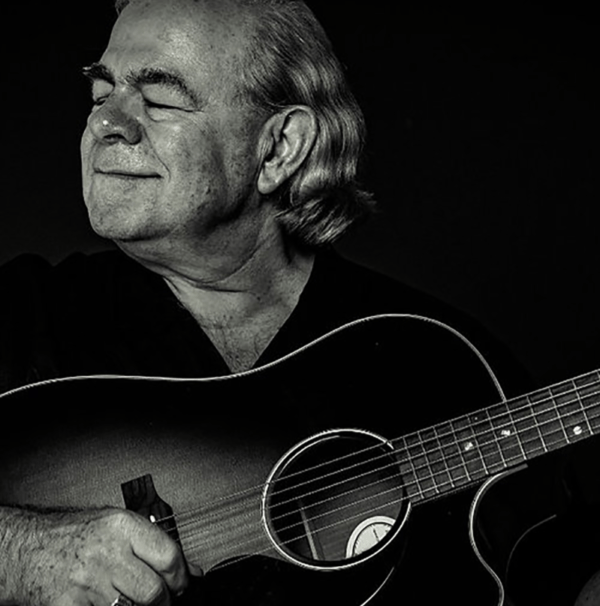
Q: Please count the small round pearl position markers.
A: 3